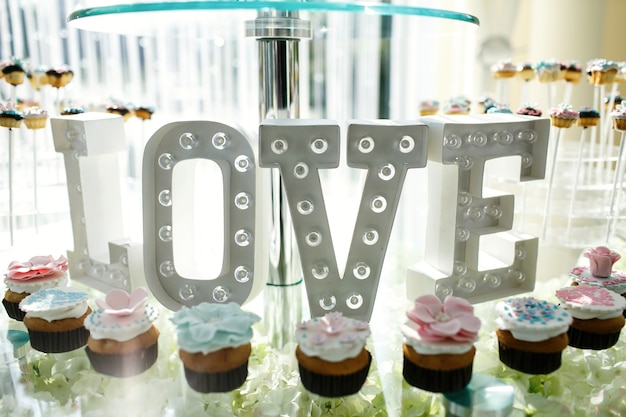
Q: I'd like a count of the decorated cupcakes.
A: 9